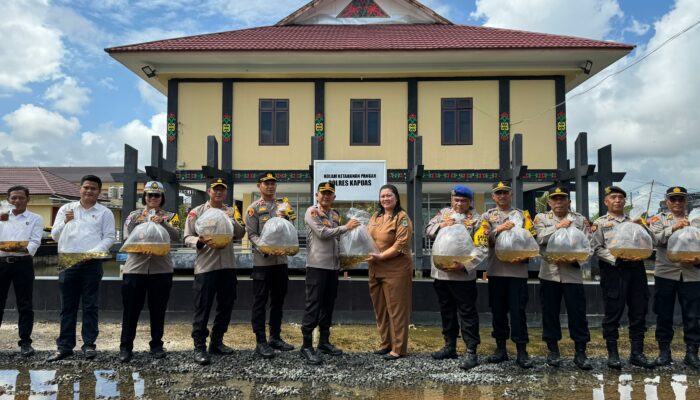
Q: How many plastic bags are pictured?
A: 11